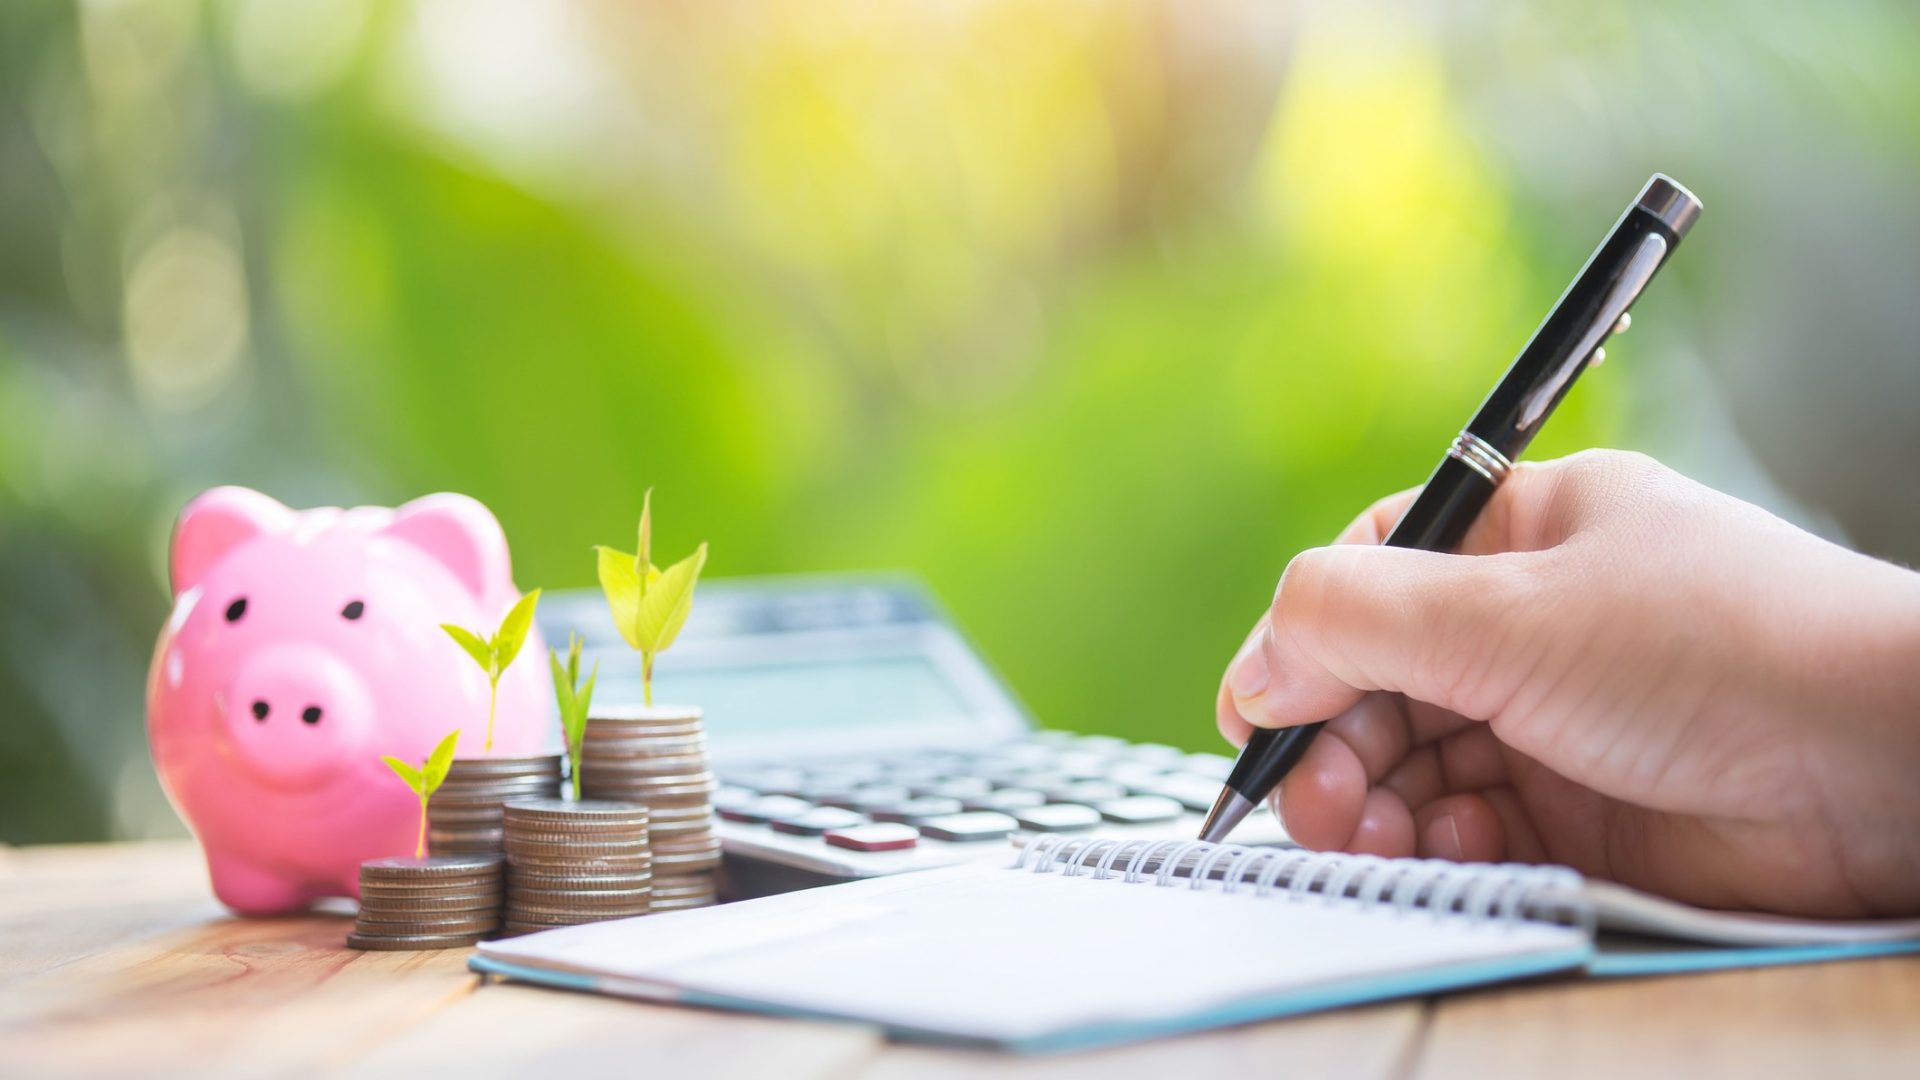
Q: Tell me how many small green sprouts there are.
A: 4